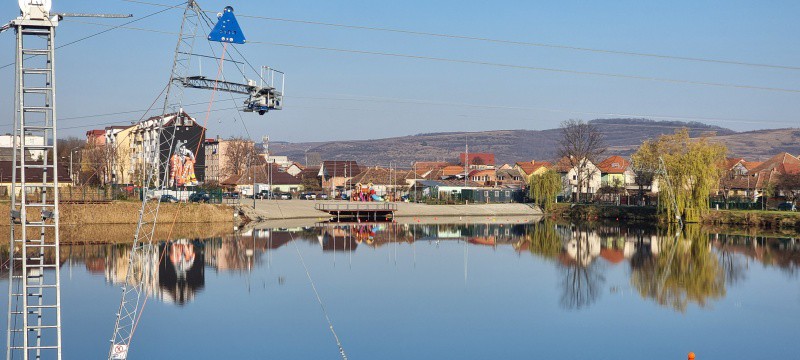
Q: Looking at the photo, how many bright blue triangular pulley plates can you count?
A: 1